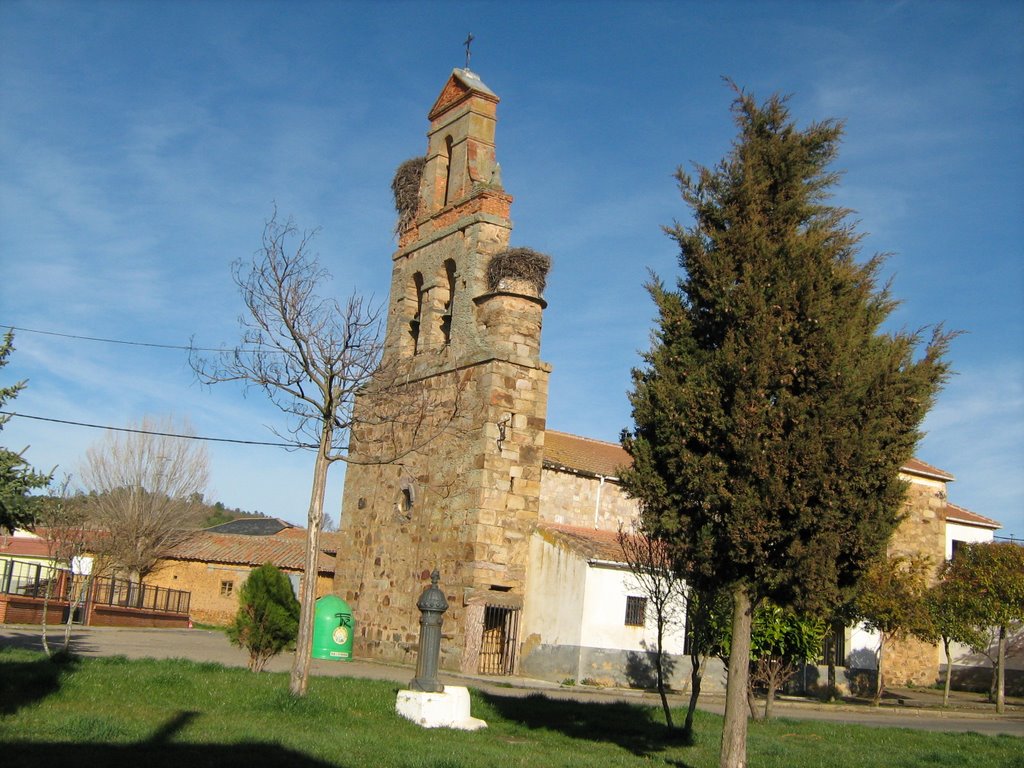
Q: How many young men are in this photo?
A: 0